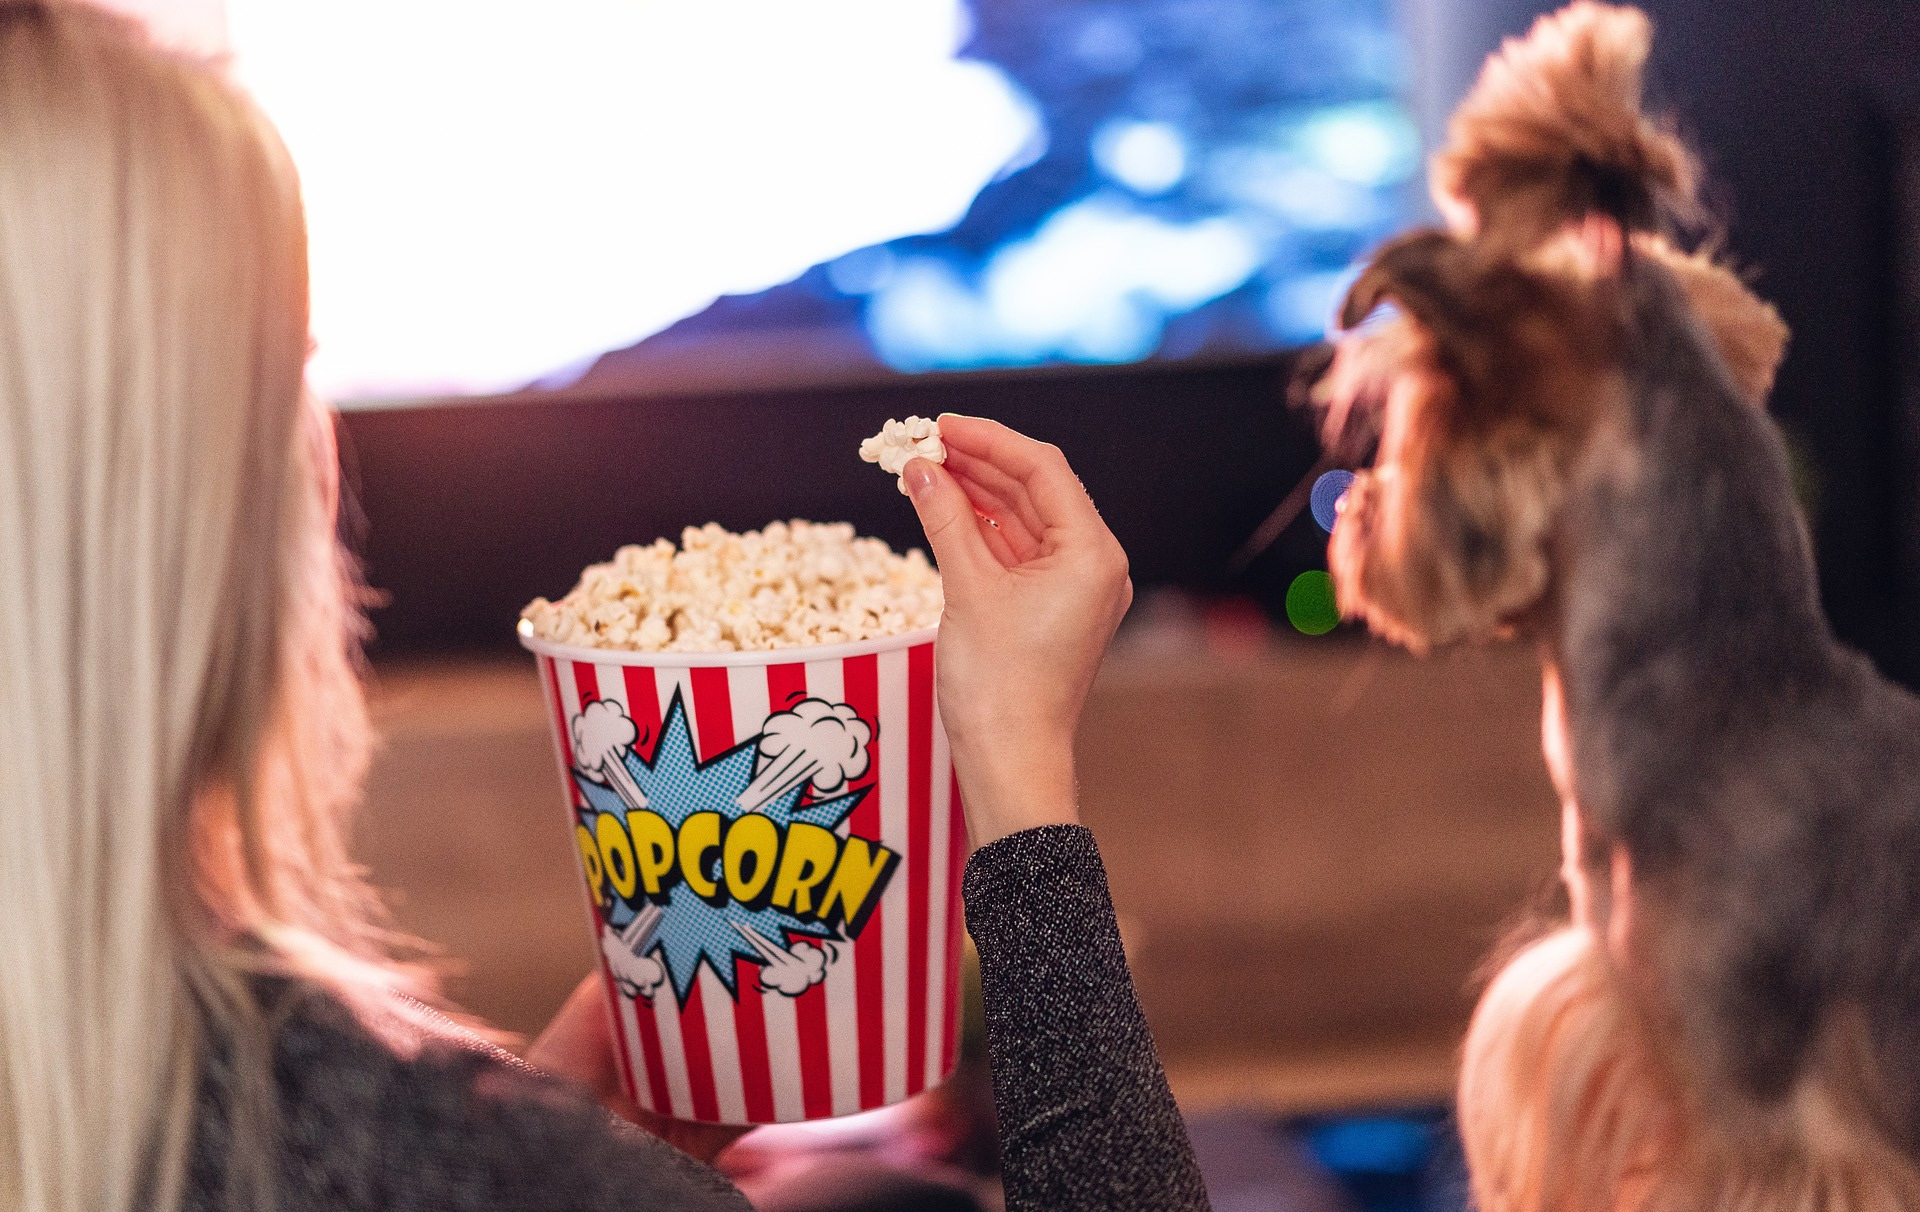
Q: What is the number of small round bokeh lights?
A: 2